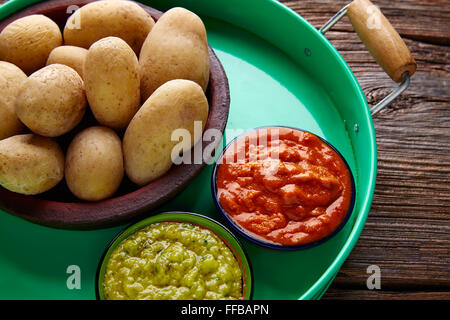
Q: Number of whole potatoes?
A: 10